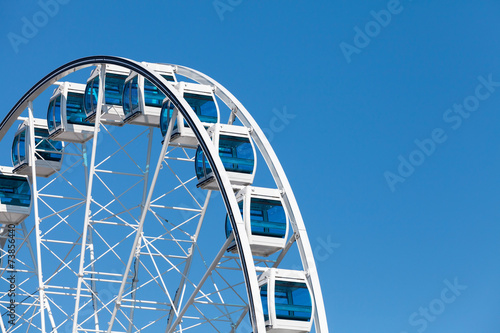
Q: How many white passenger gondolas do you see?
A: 9